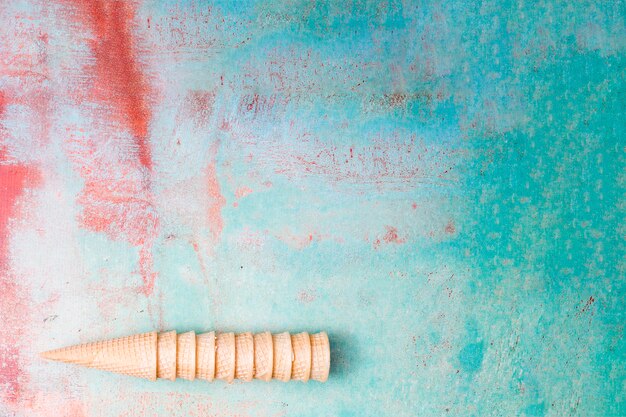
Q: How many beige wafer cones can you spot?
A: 10